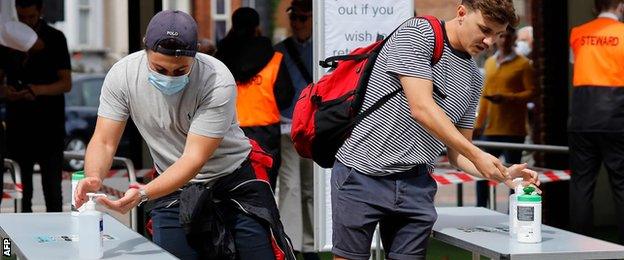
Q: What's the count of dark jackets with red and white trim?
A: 1